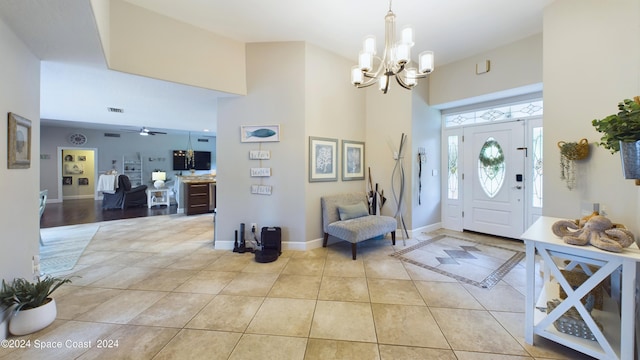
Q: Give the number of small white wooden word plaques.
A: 3